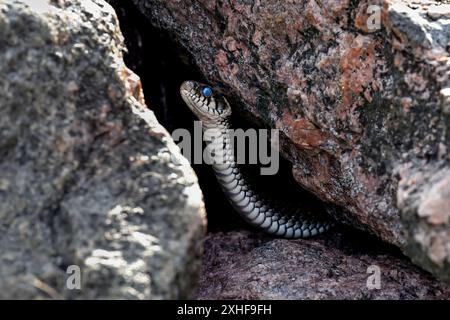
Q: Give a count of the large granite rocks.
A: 3